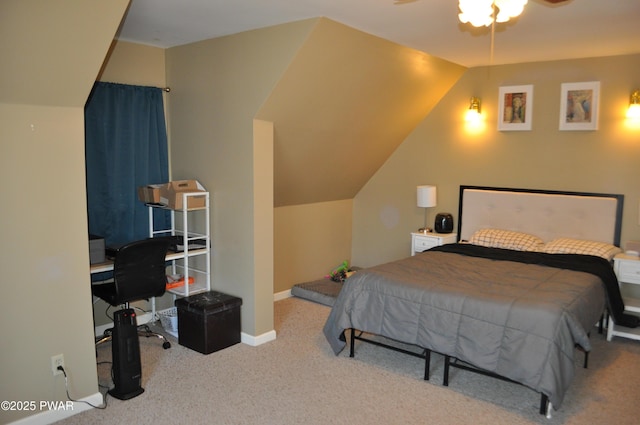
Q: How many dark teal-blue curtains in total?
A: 1